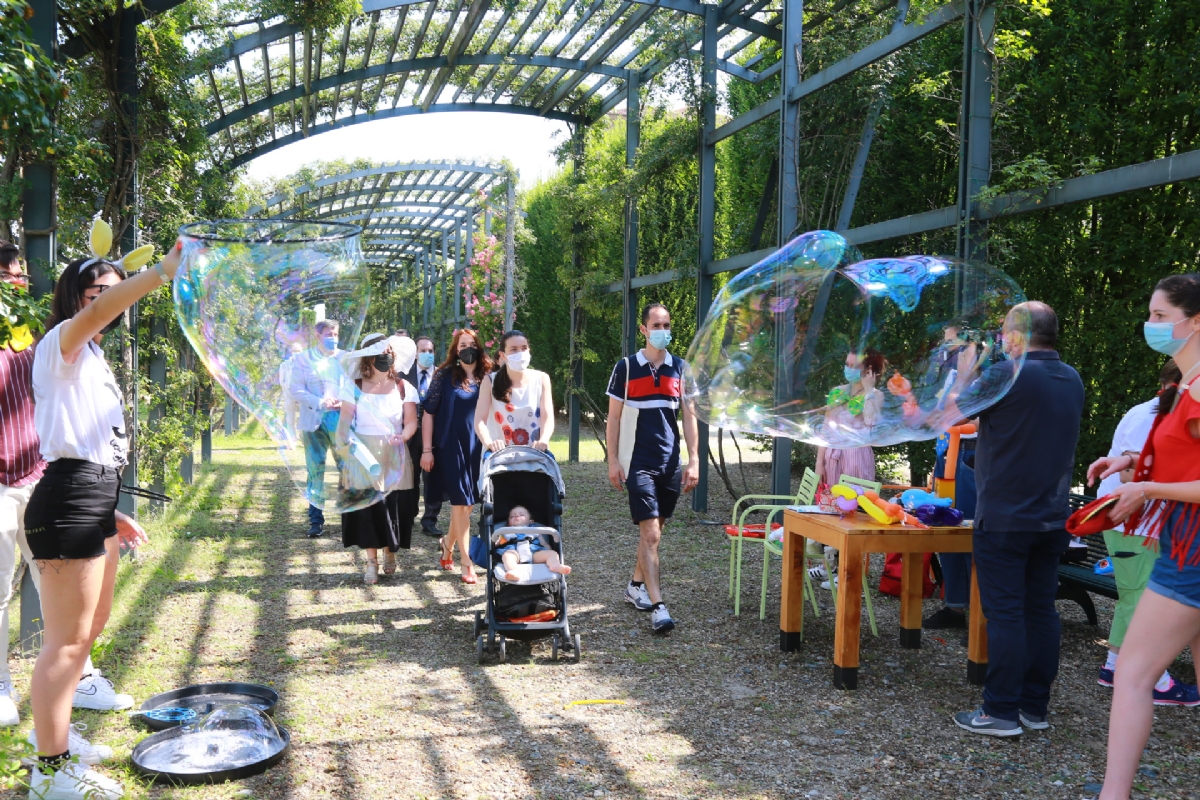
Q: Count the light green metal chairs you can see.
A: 2